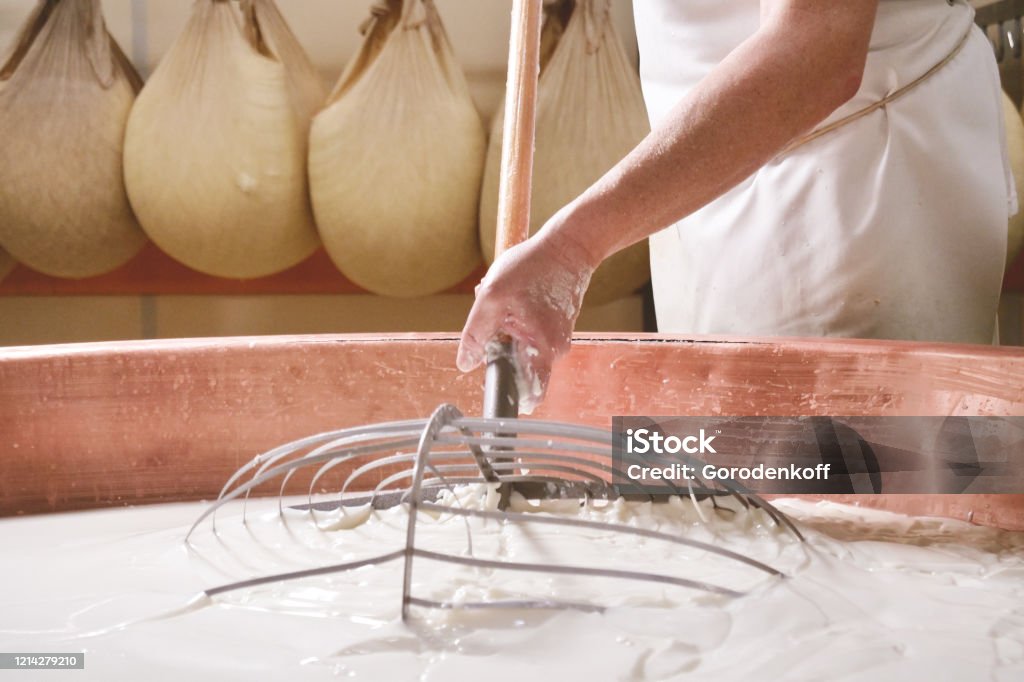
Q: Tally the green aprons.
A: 0